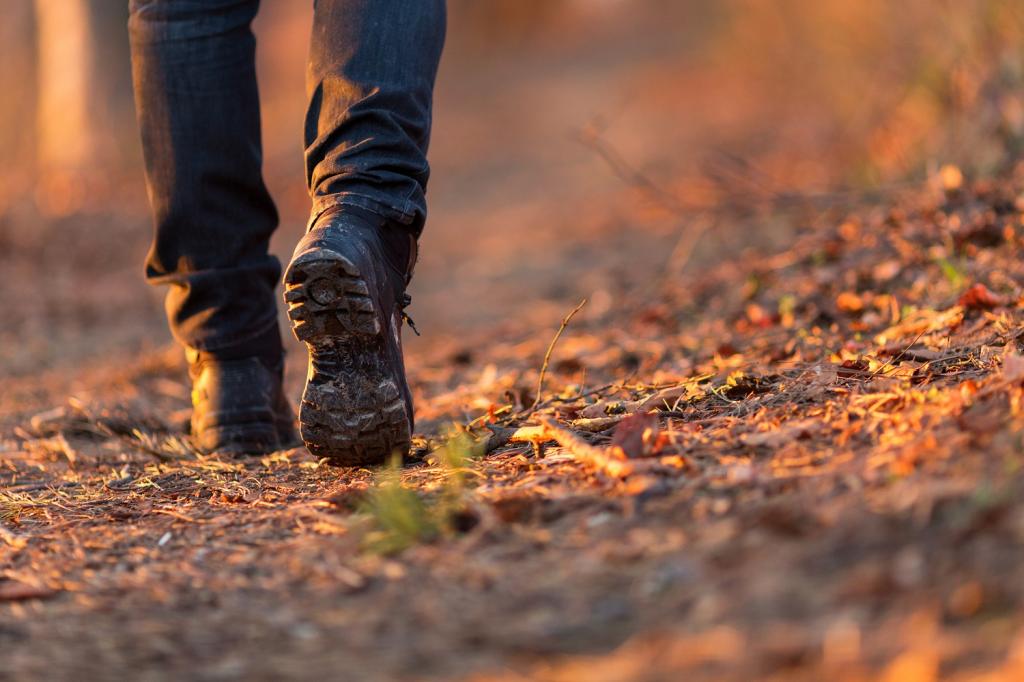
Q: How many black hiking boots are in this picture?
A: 2